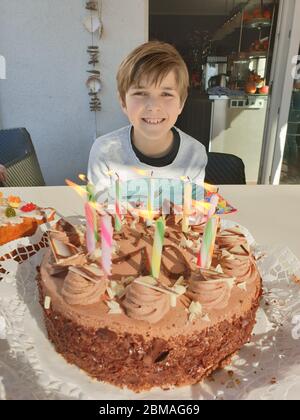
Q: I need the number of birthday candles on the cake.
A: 9